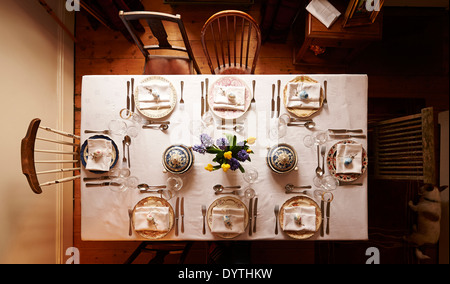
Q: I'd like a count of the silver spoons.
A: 8